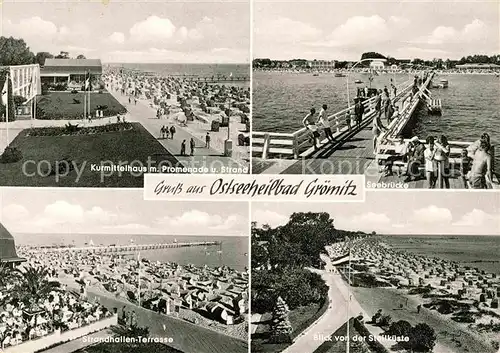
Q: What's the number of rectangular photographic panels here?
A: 4